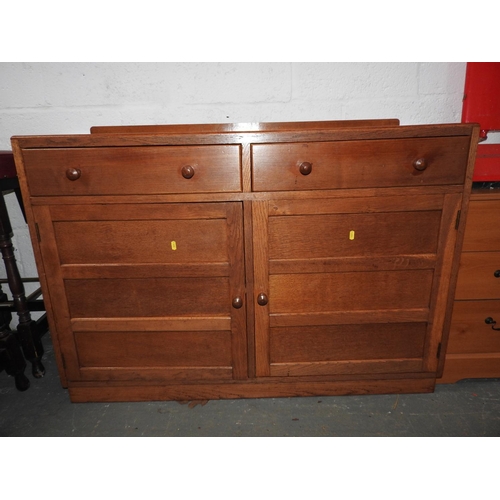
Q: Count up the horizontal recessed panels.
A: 6